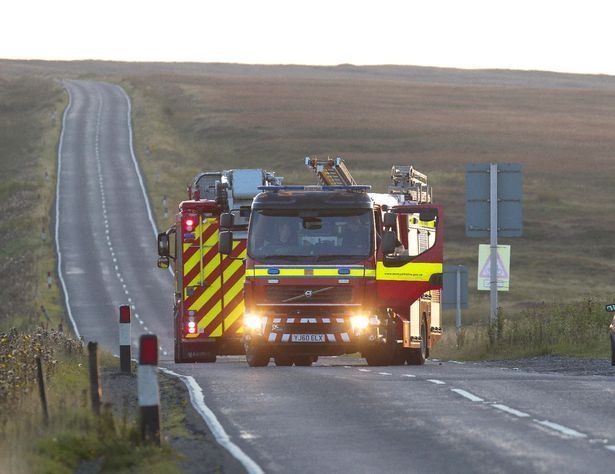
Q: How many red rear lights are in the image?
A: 3